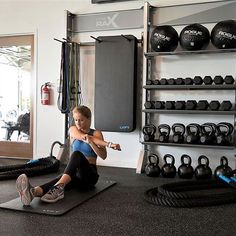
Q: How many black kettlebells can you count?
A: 11